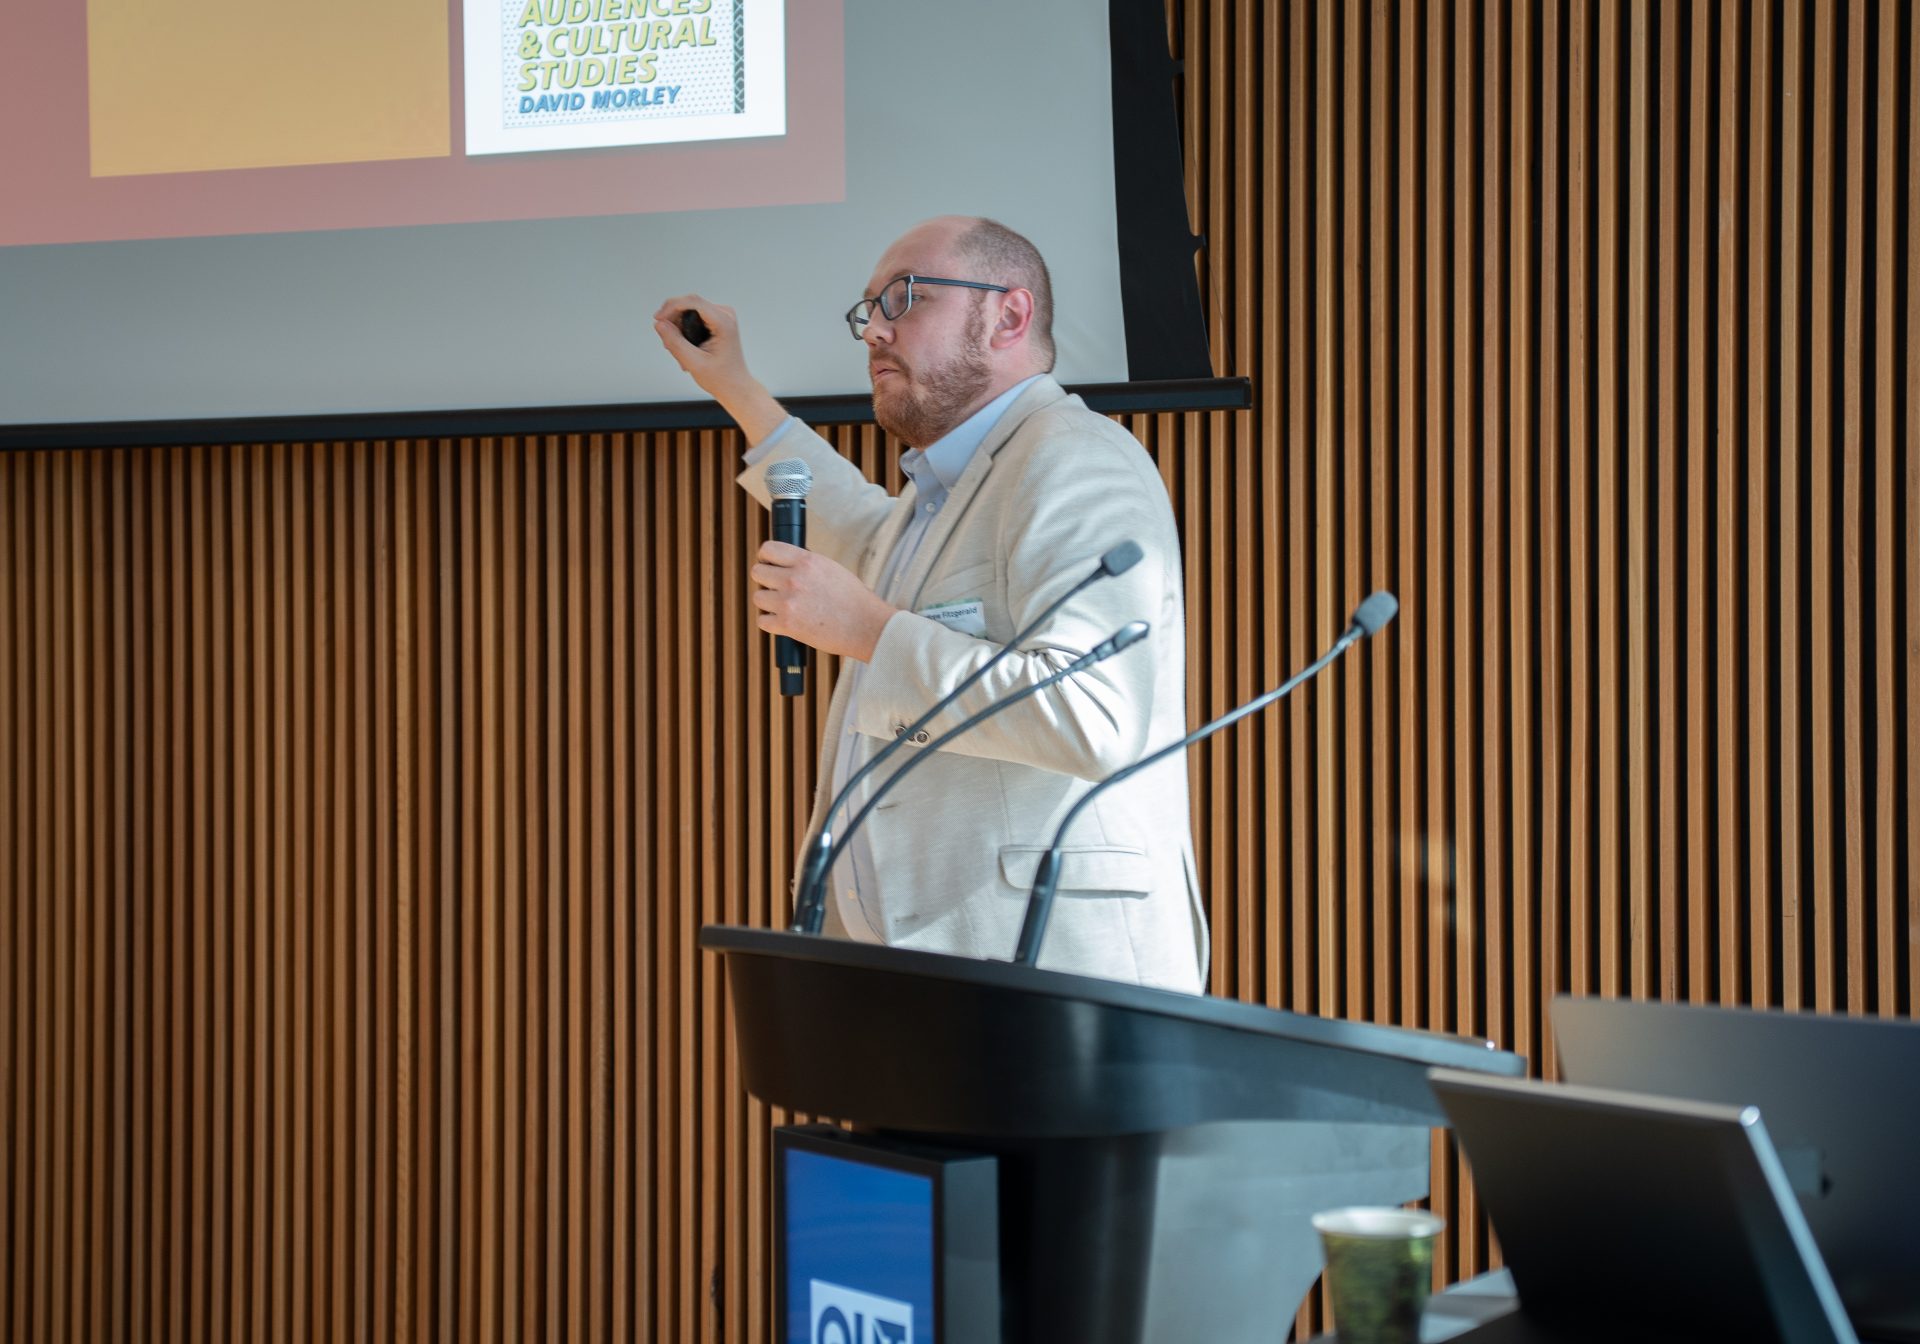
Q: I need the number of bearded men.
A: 1